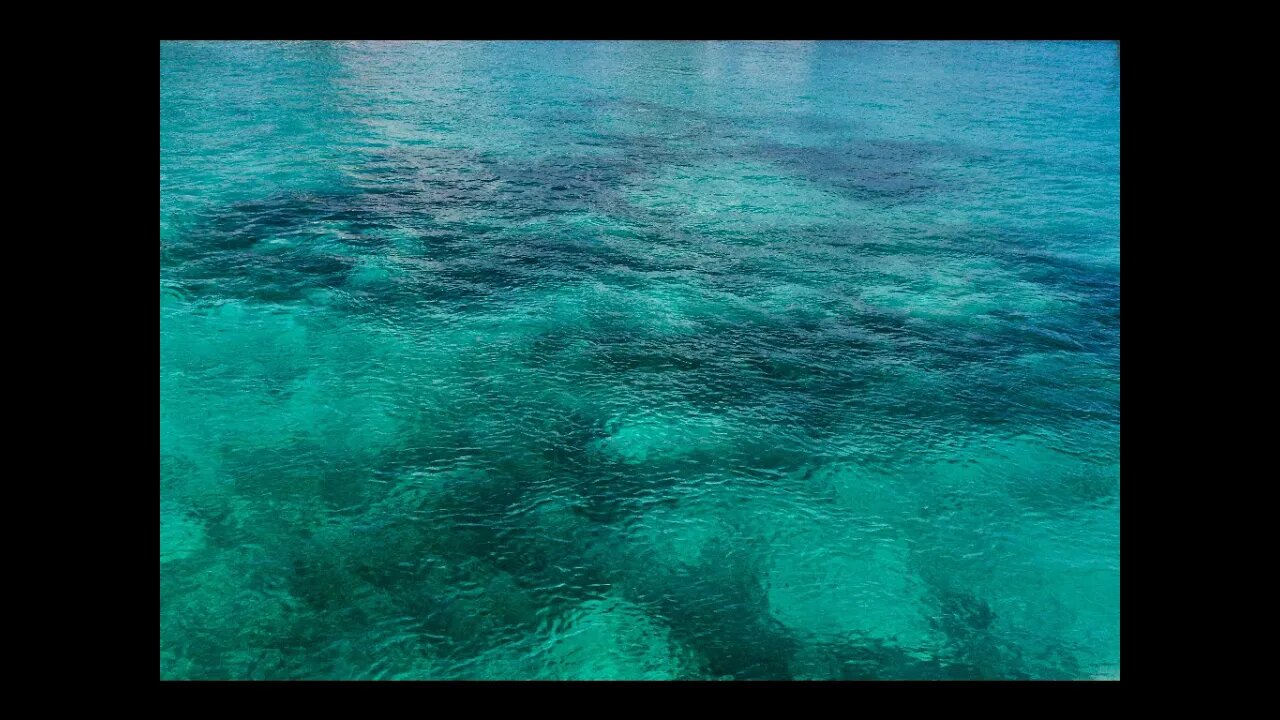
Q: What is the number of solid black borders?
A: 4